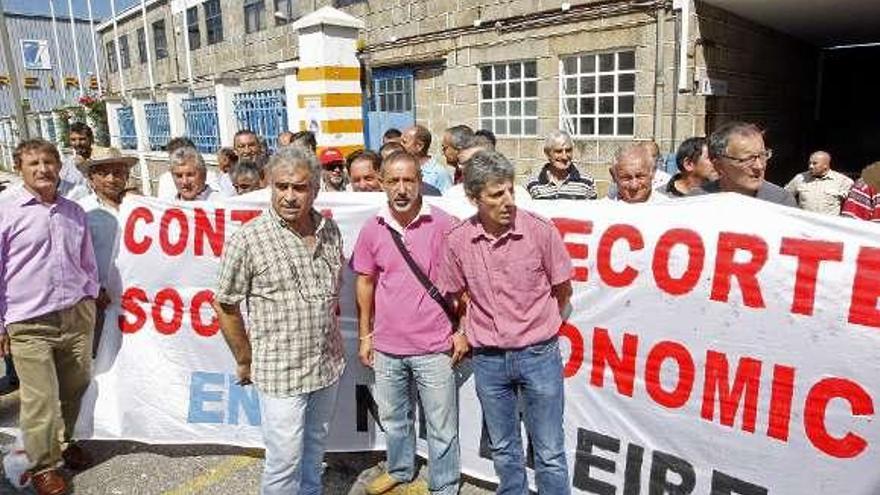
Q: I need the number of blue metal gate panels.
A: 4